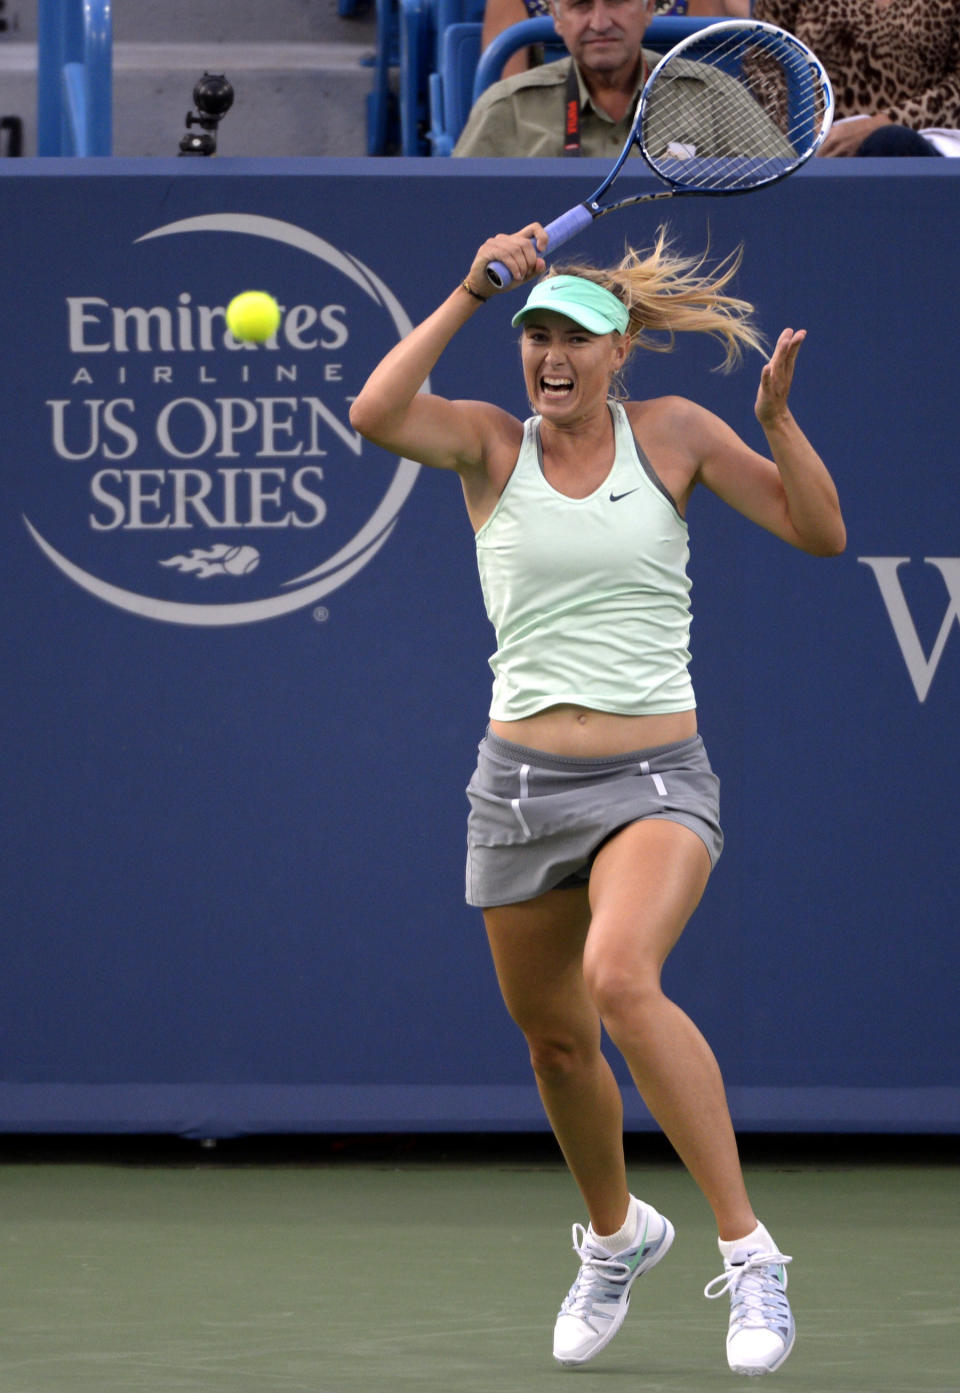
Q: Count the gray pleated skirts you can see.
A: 1